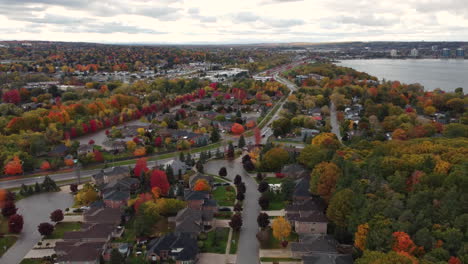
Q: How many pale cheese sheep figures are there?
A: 0